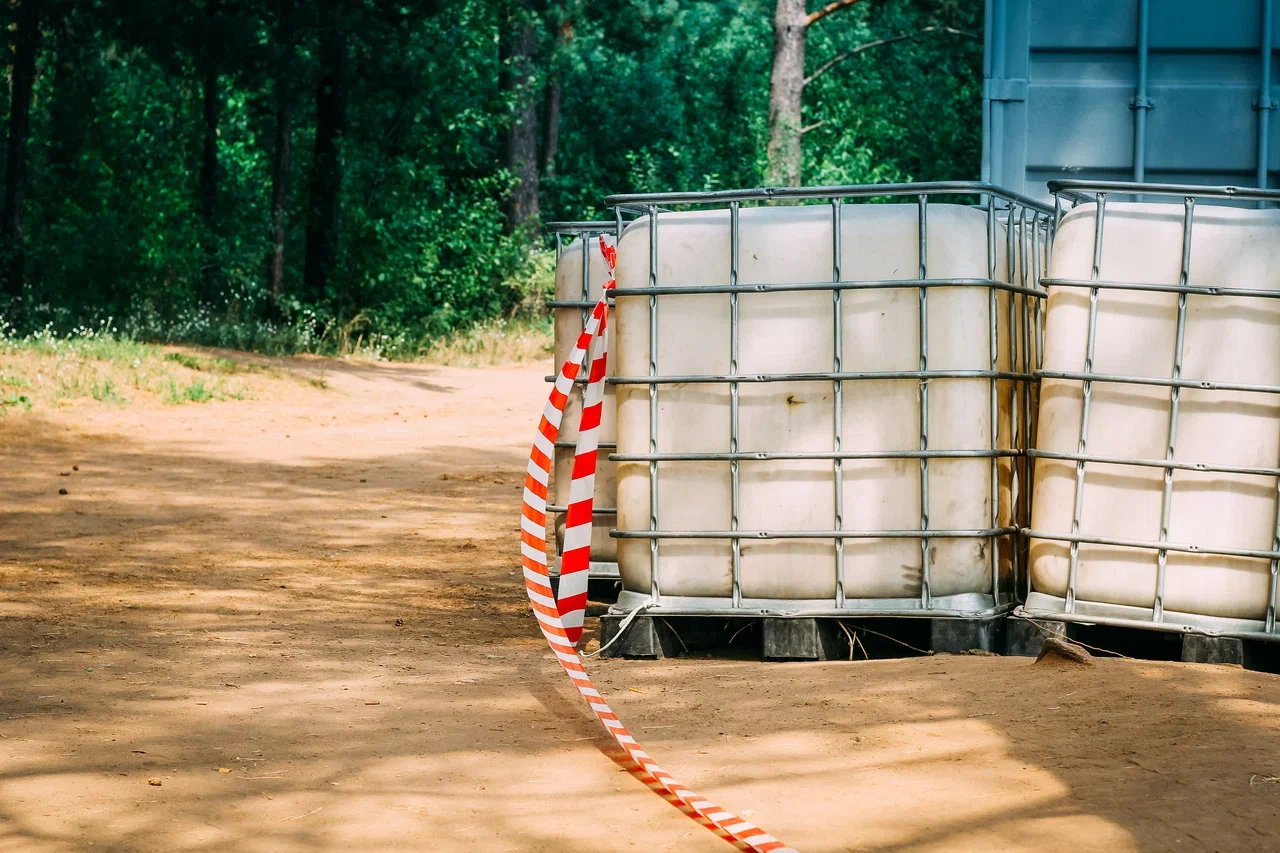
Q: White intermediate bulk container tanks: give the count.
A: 3